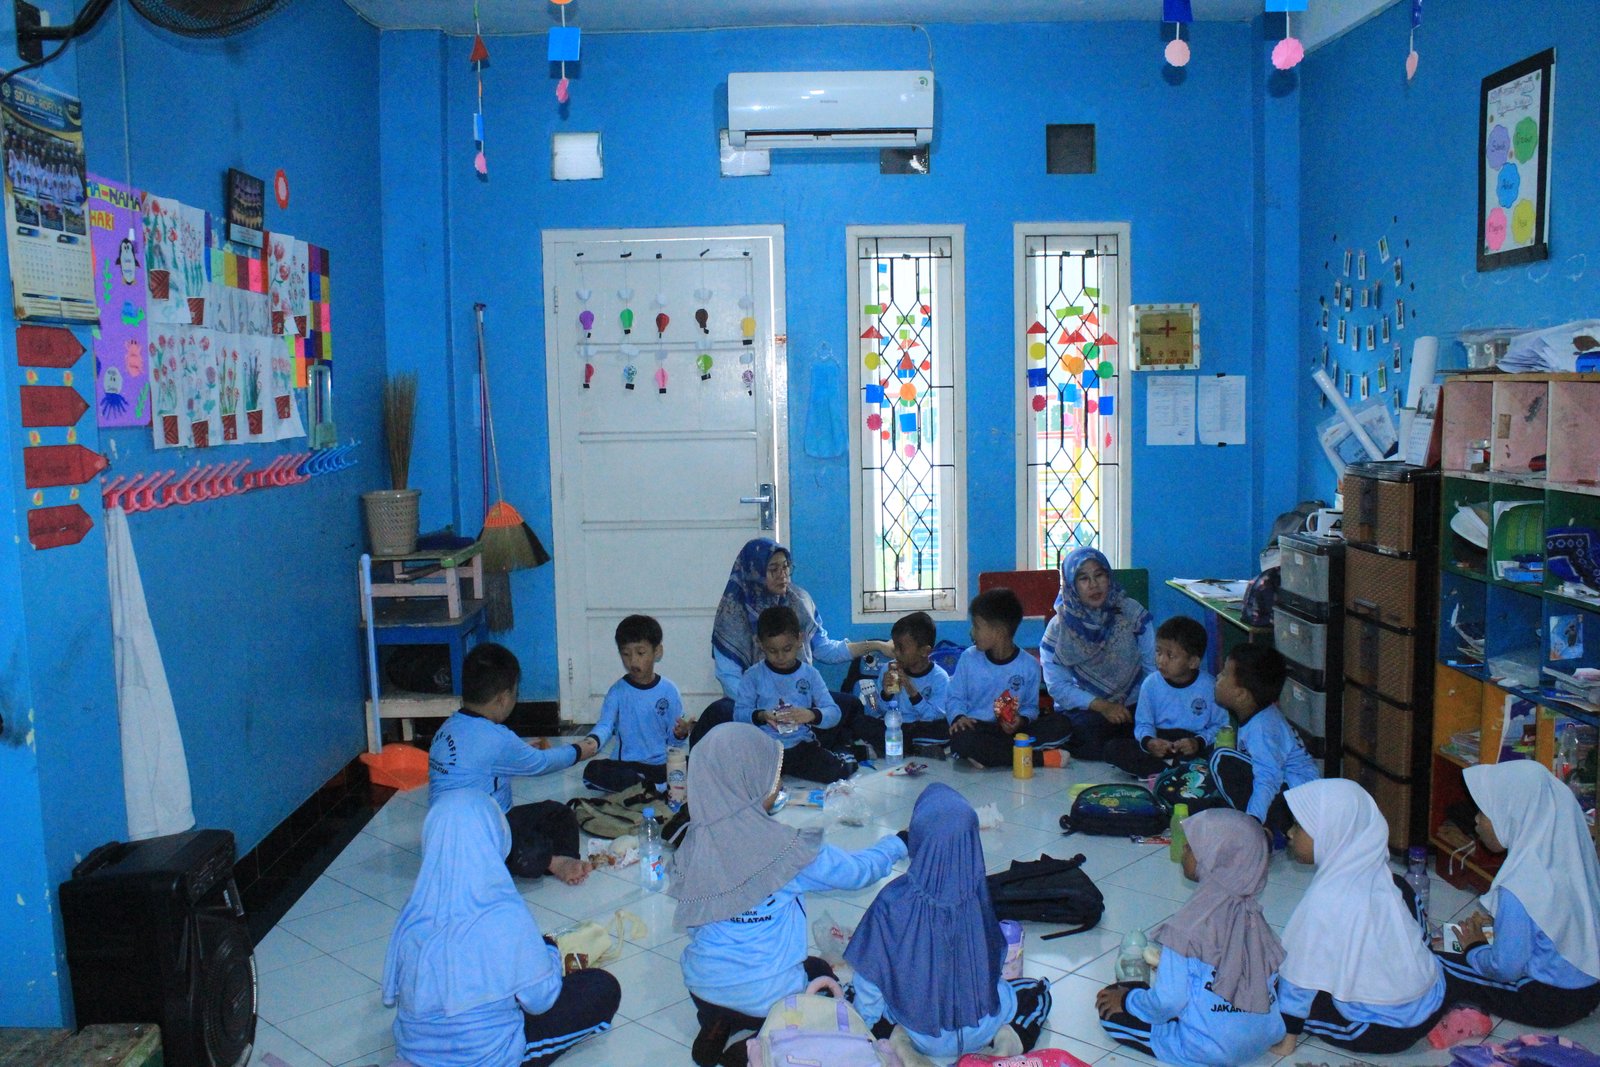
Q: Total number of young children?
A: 13